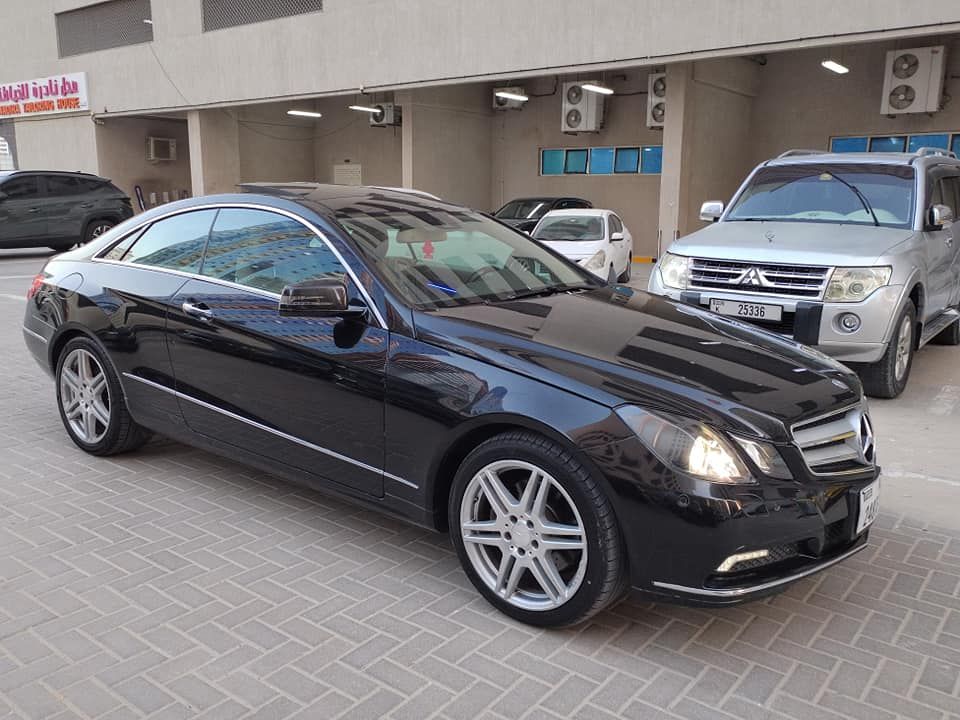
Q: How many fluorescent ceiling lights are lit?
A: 5